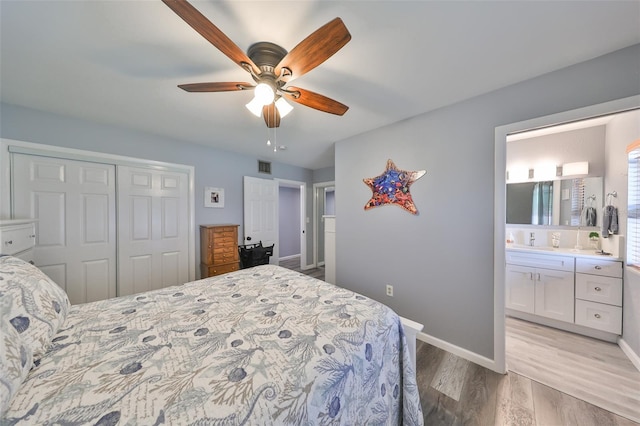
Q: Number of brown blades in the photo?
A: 5